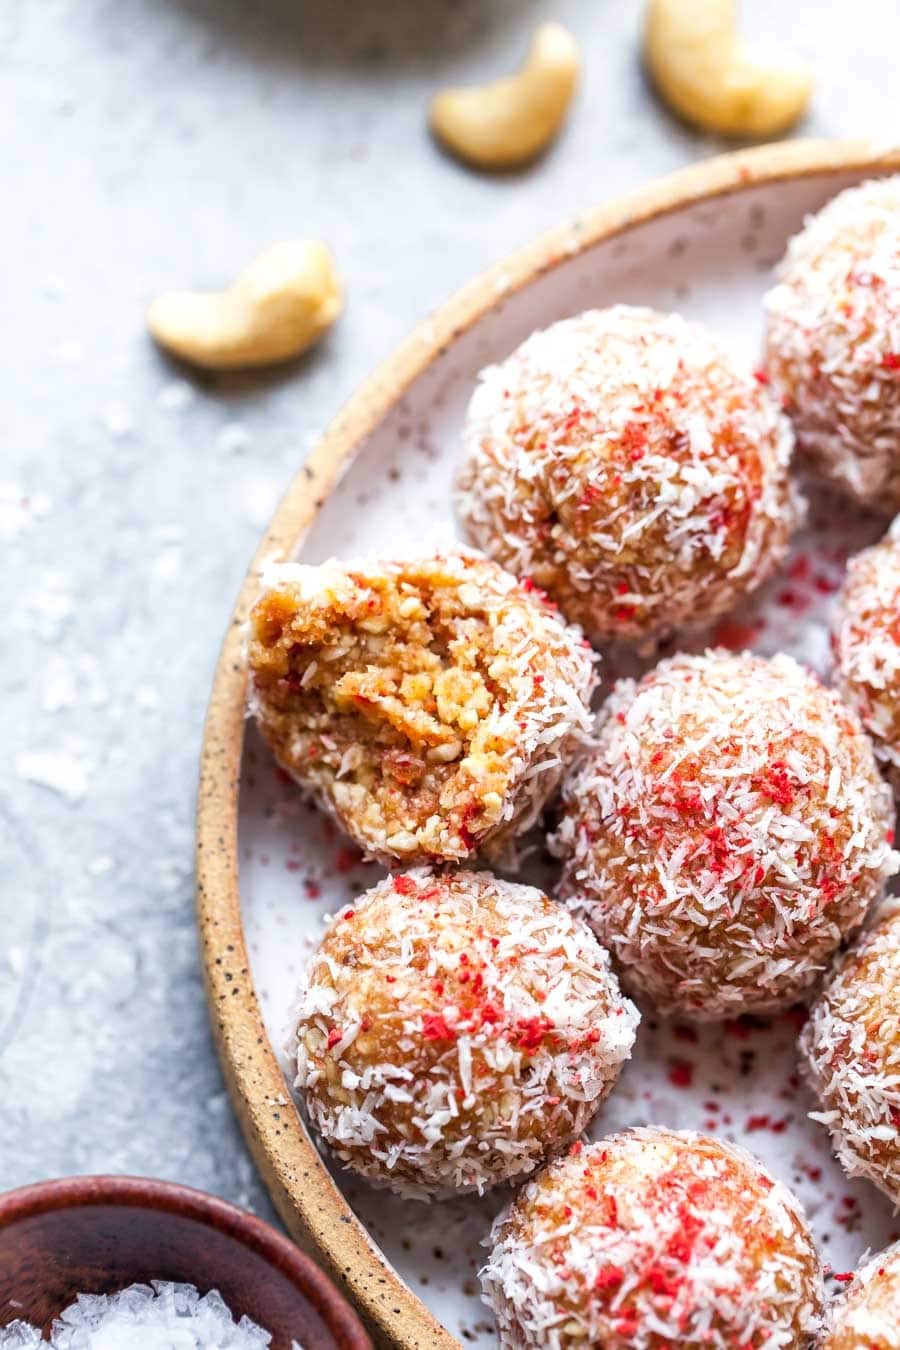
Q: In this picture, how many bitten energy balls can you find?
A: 1